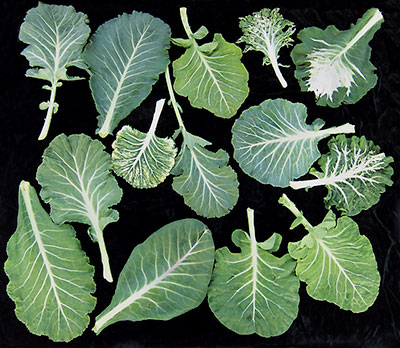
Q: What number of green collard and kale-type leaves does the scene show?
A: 14